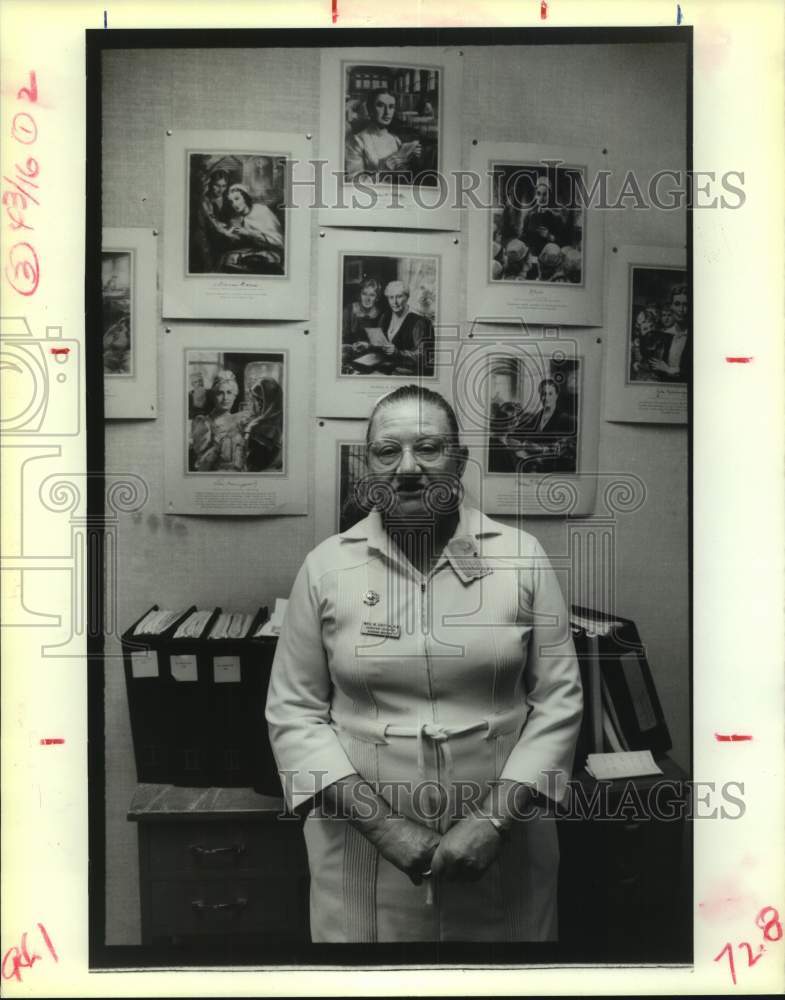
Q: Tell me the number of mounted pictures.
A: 9